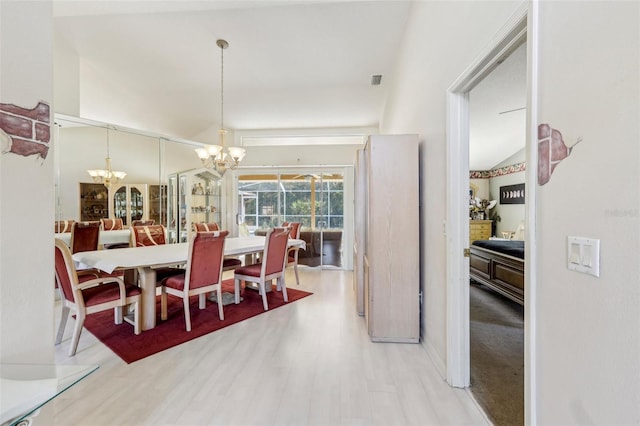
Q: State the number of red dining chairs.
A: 6